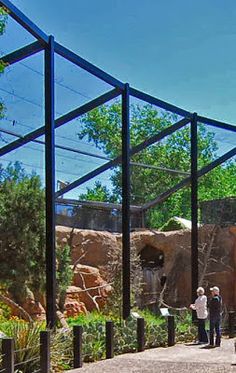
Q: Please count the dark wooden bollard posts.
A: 6